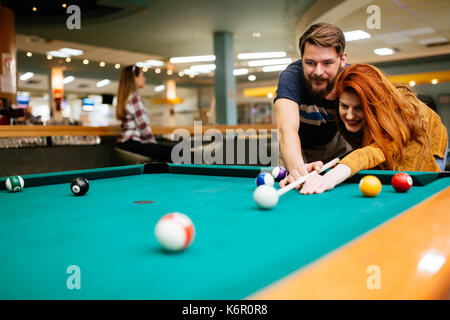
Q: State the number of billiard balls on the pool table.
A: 8